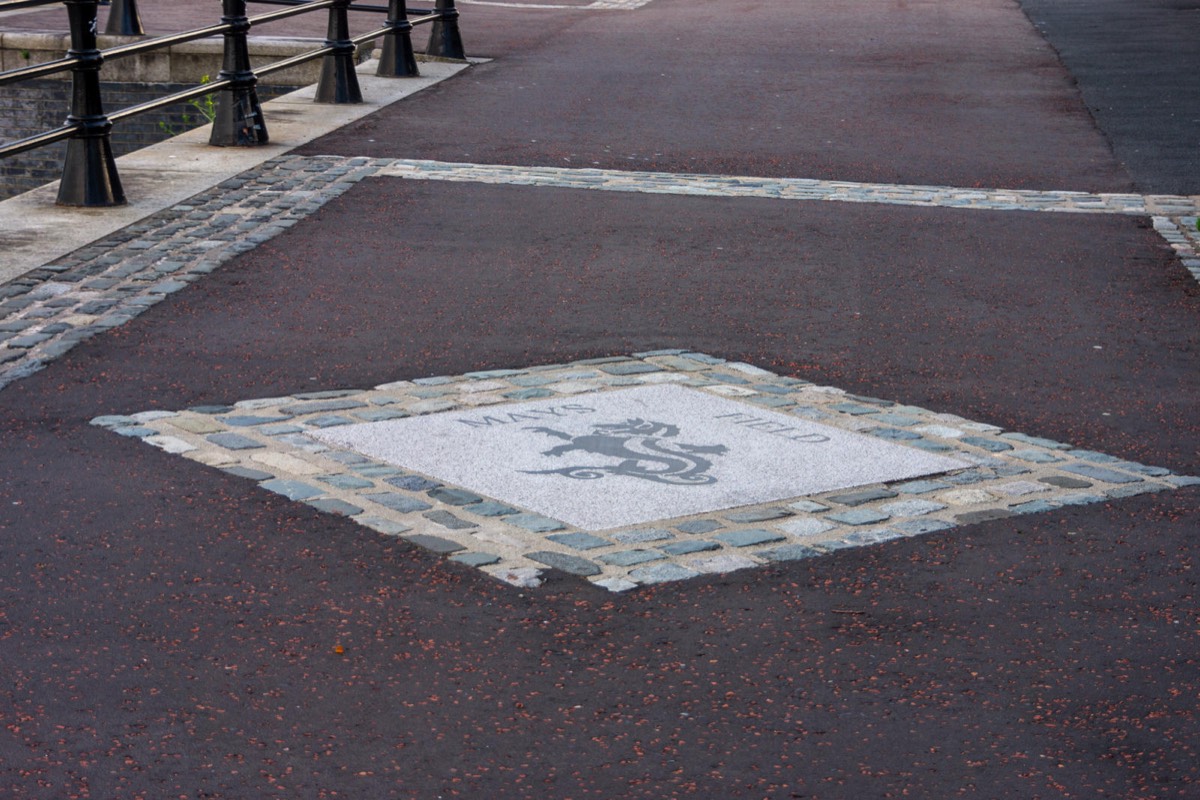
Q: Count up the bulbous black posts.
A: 6